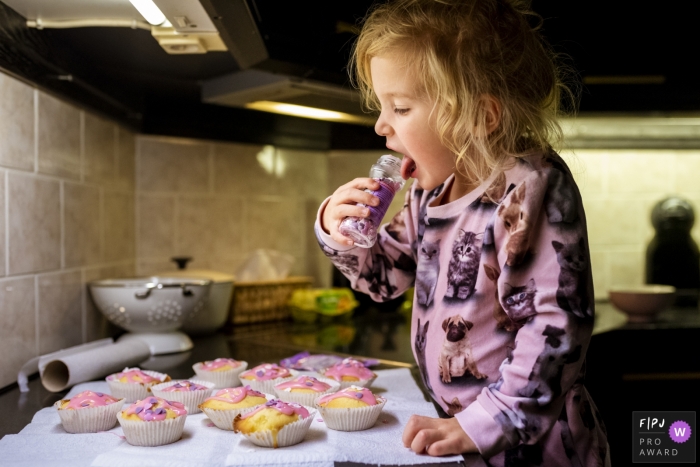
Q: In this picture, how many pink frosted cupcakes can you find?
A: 11